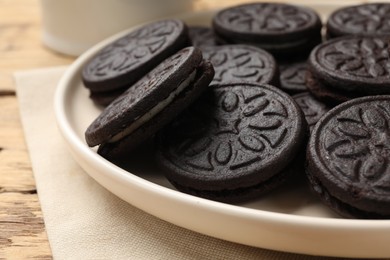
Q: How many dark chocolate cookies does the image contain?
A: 11